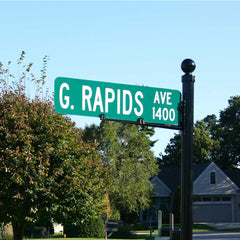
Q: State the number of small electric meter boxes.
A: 0